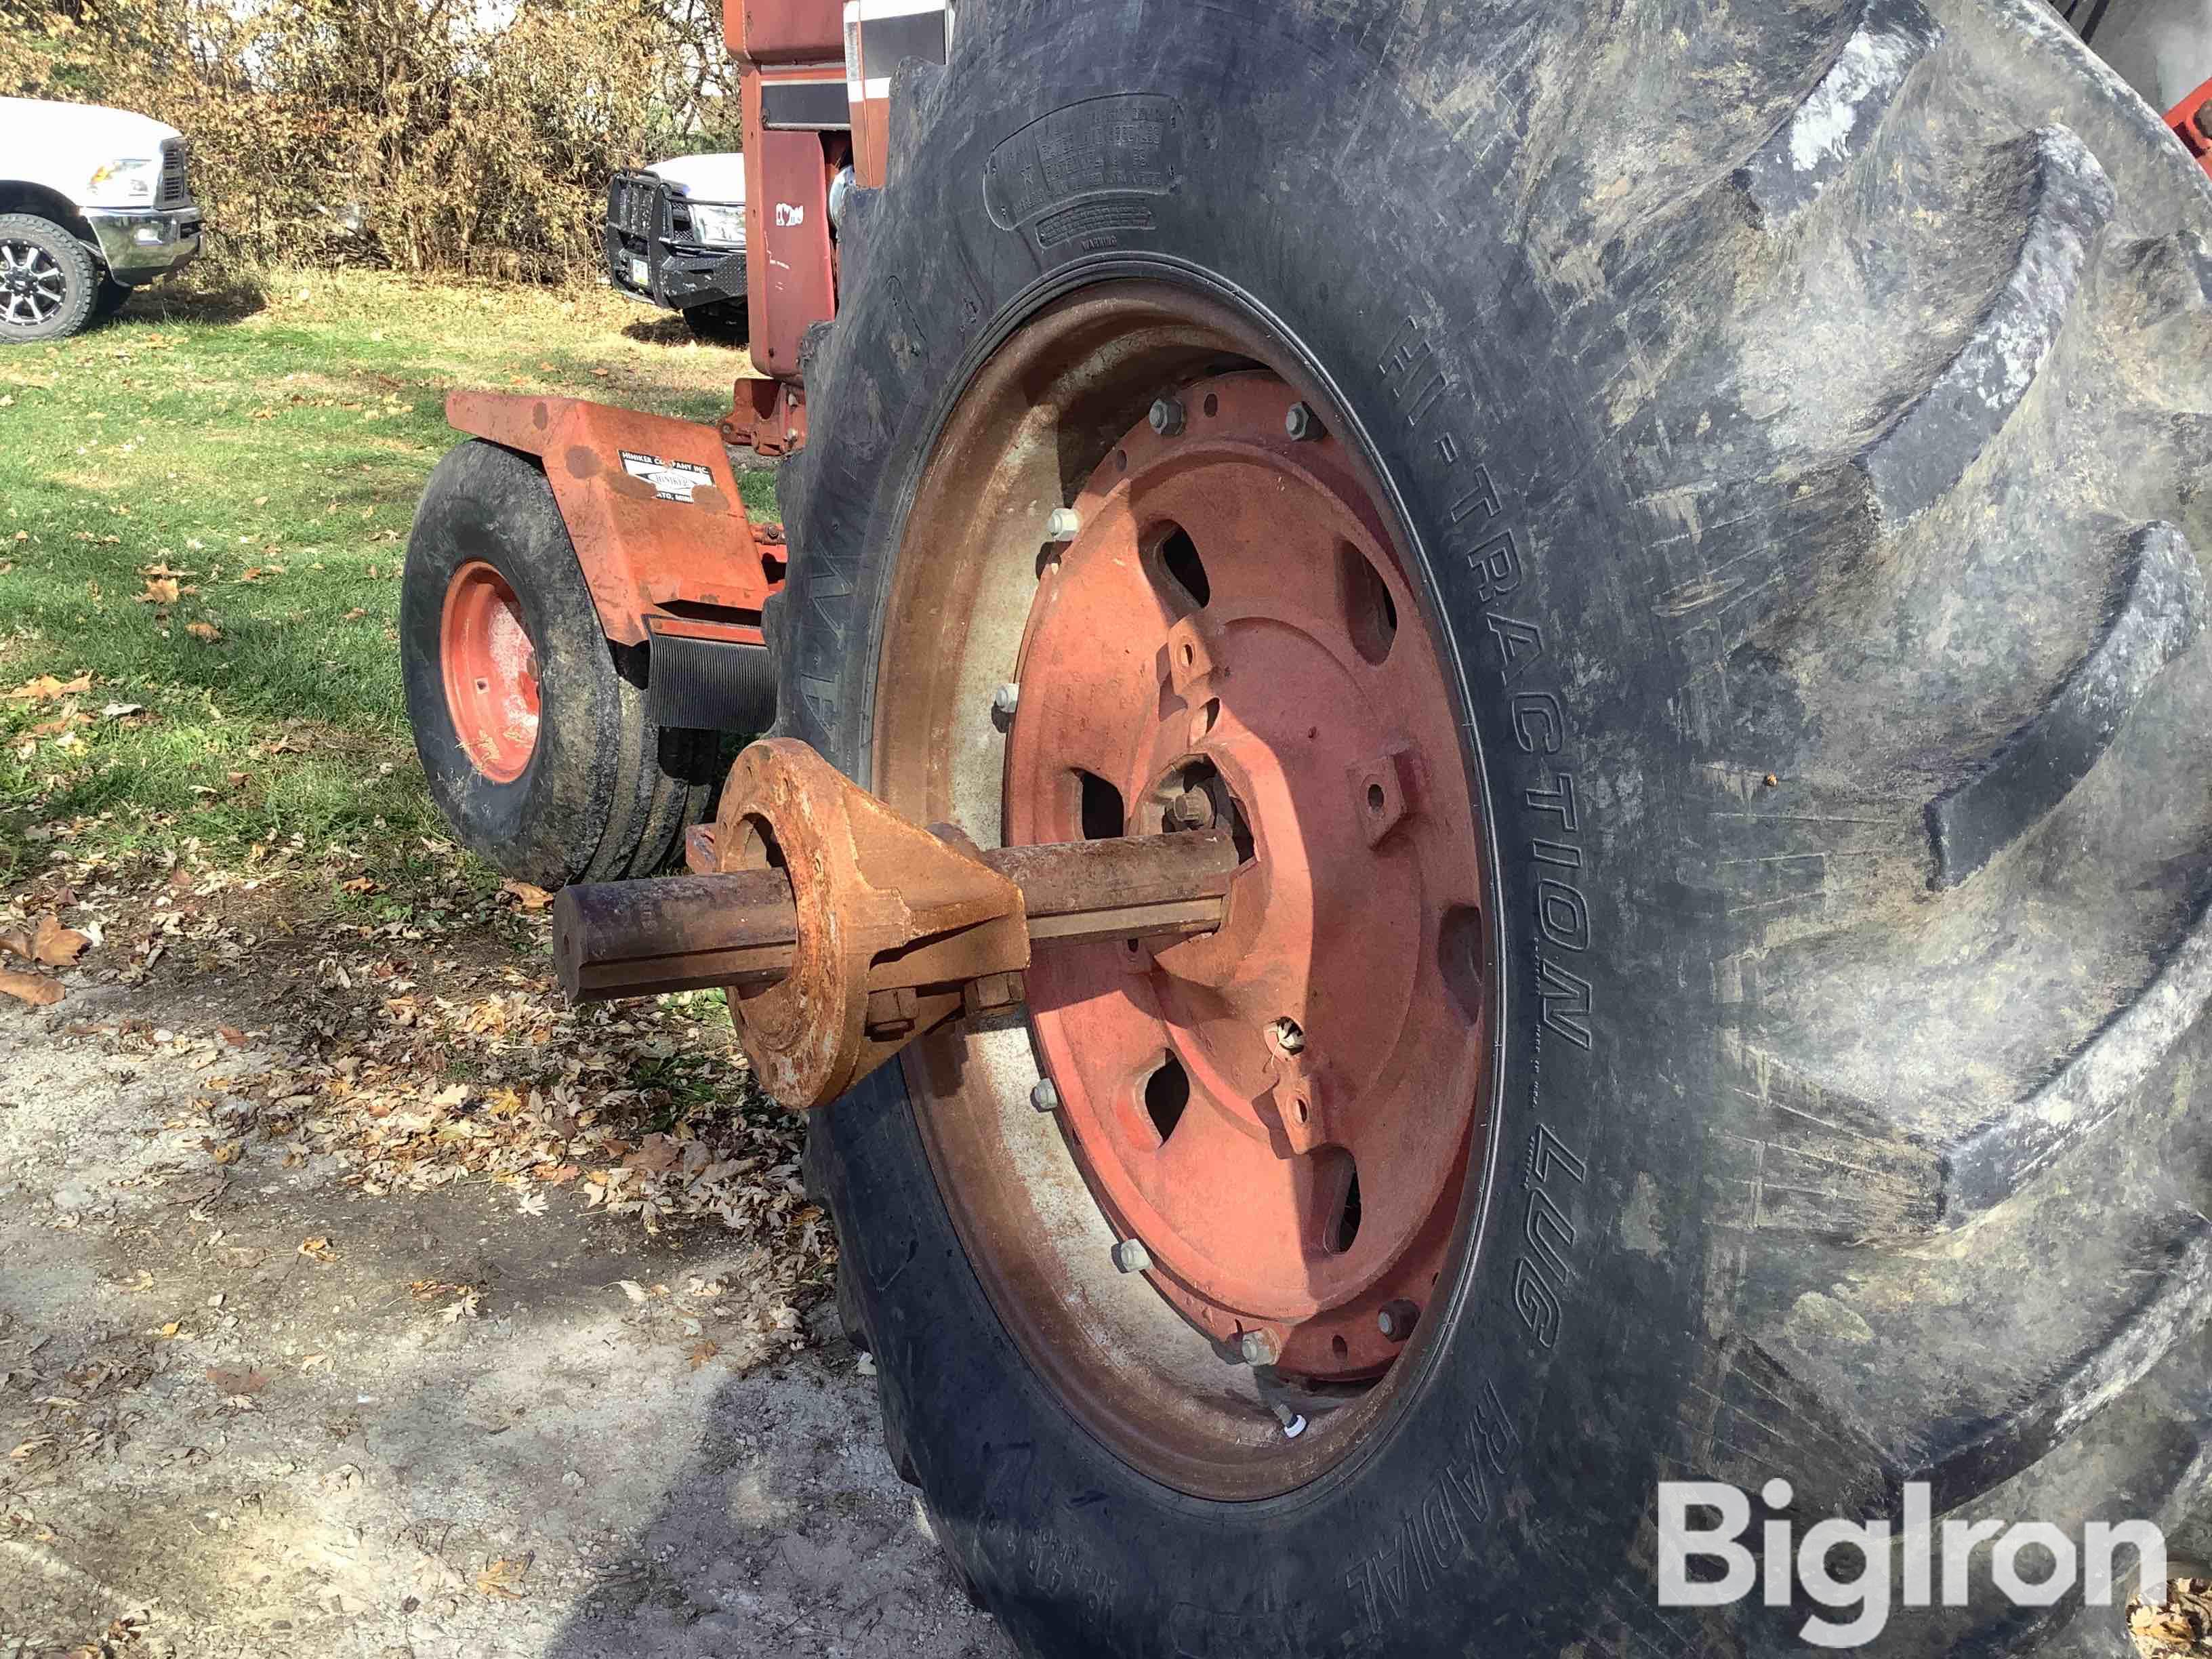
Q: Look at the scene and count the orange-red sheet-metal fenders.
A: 1